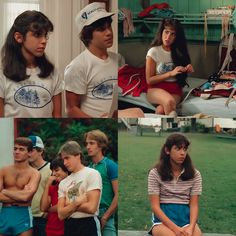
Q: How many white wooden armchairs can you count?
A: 0